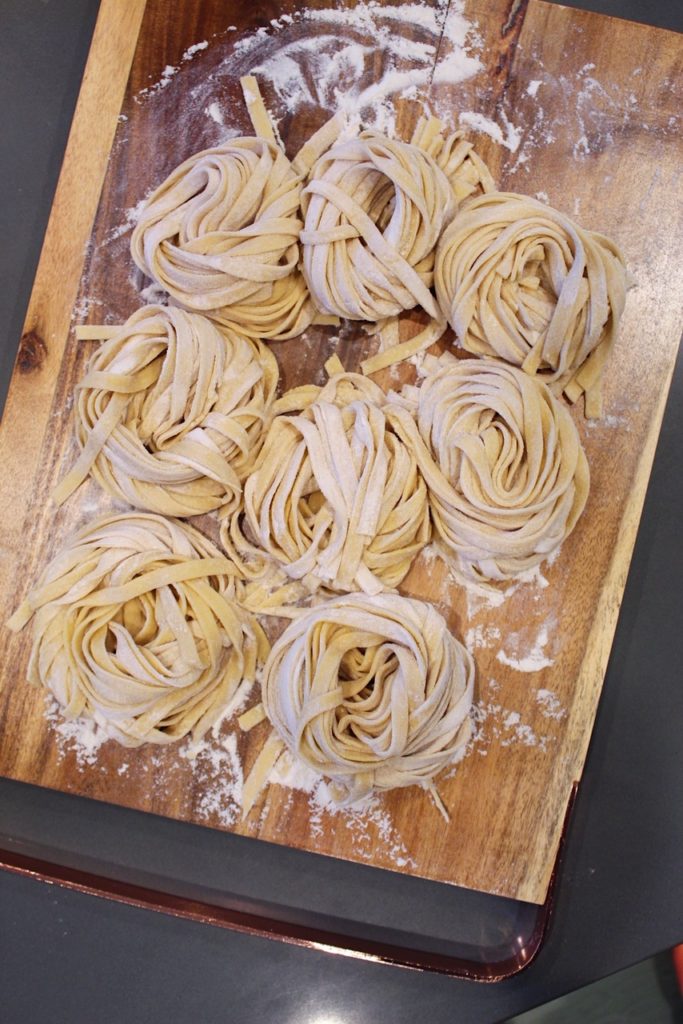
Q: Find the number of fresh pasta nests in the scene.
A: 8